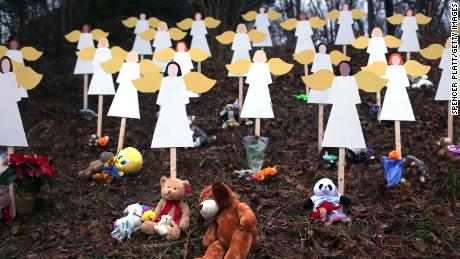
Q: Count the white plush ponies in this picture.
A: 1